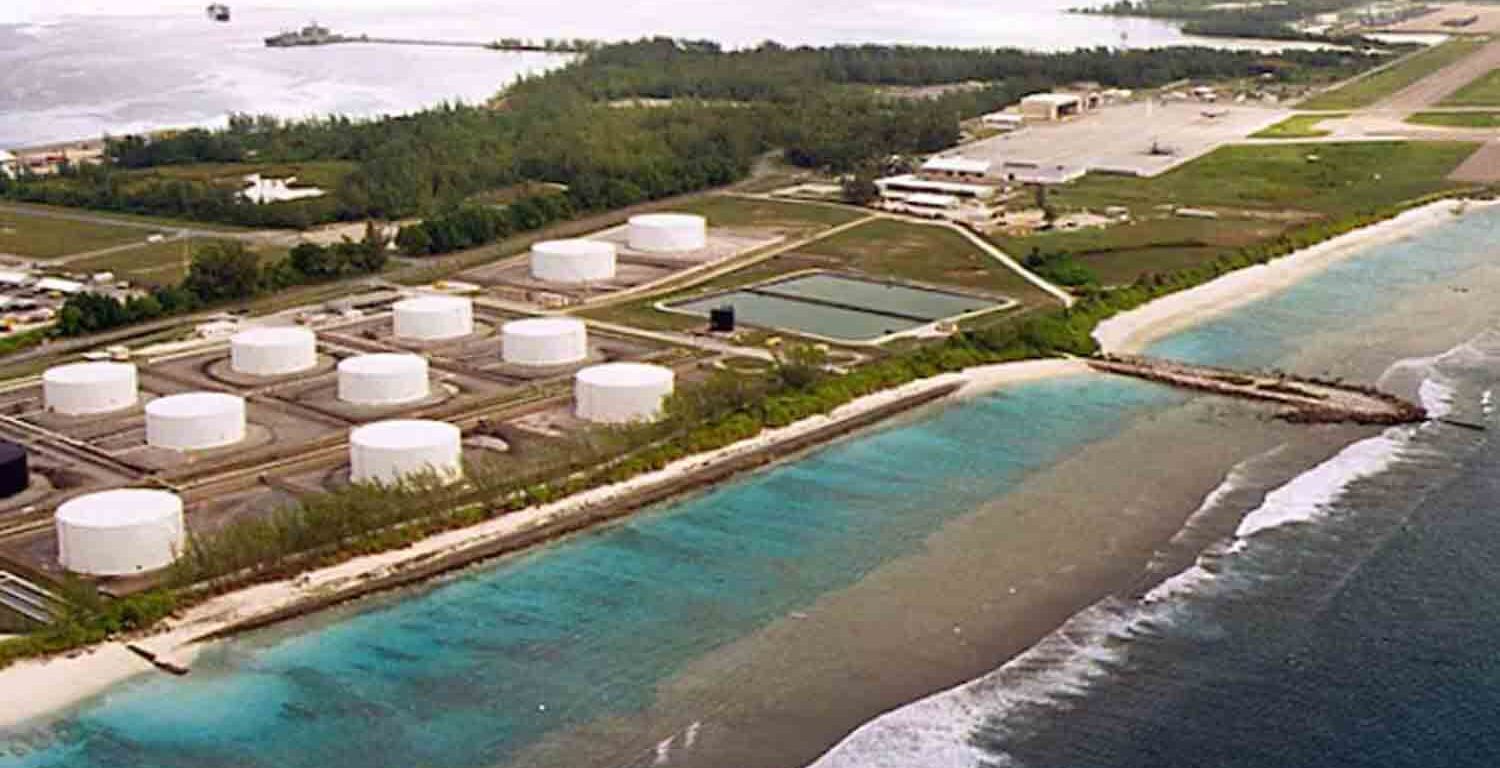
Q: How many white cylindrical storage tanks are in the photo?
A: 11